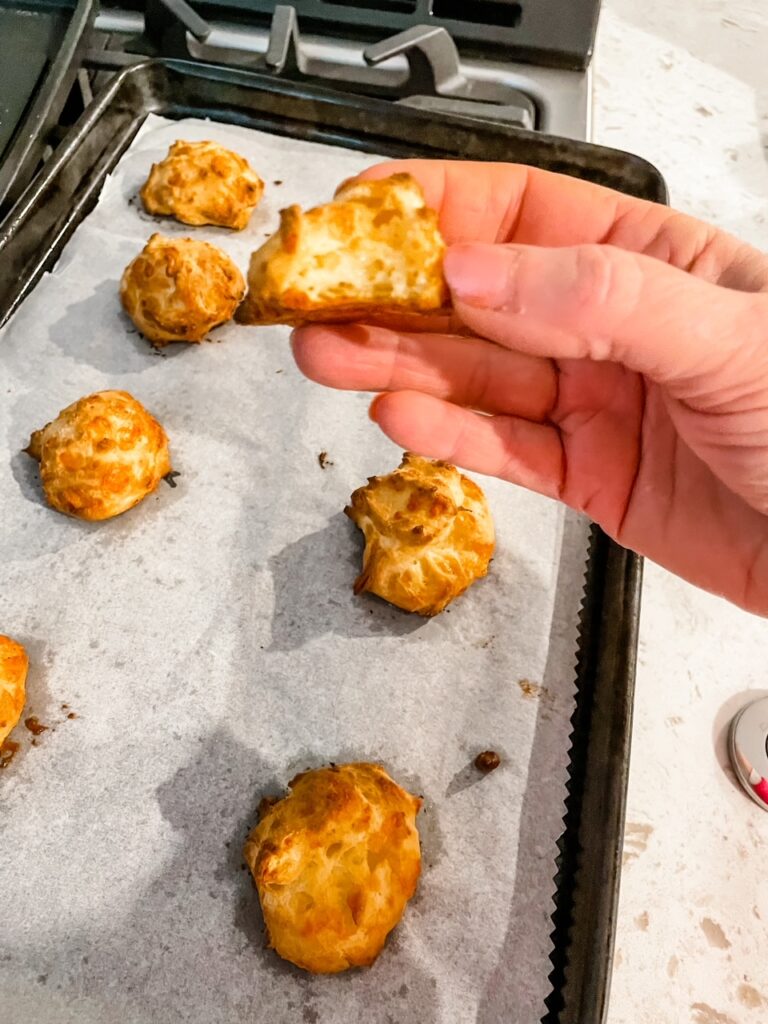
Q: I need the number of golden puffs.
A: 7